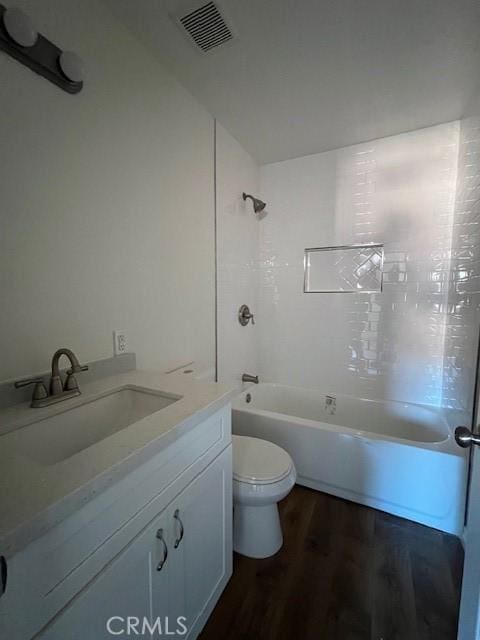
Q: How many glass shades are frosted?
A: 2